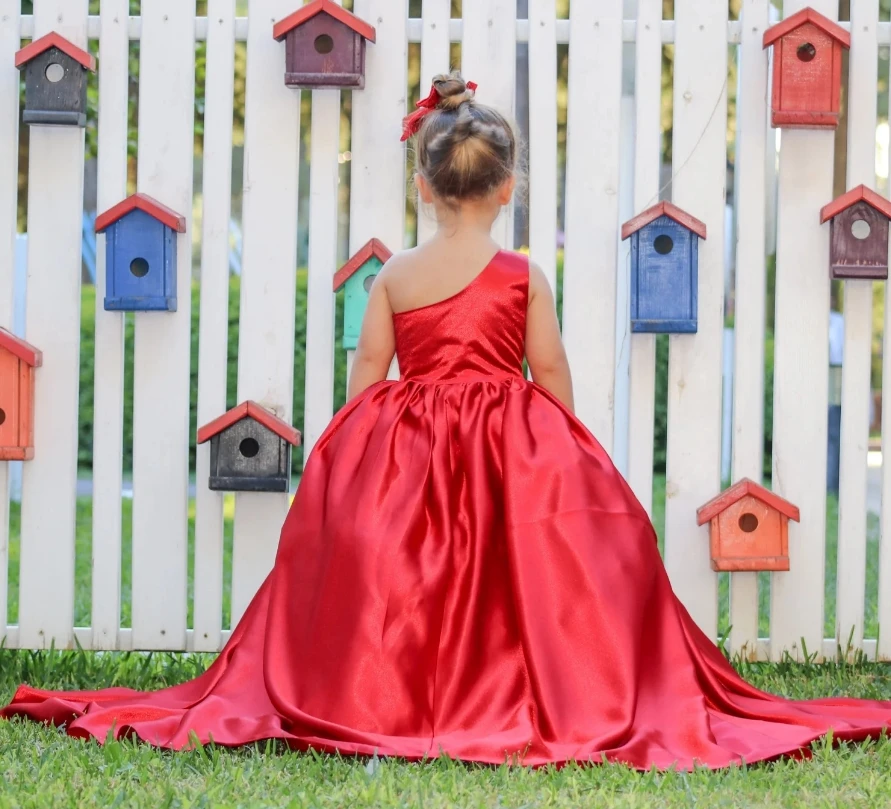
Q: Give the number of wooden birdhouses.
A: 10